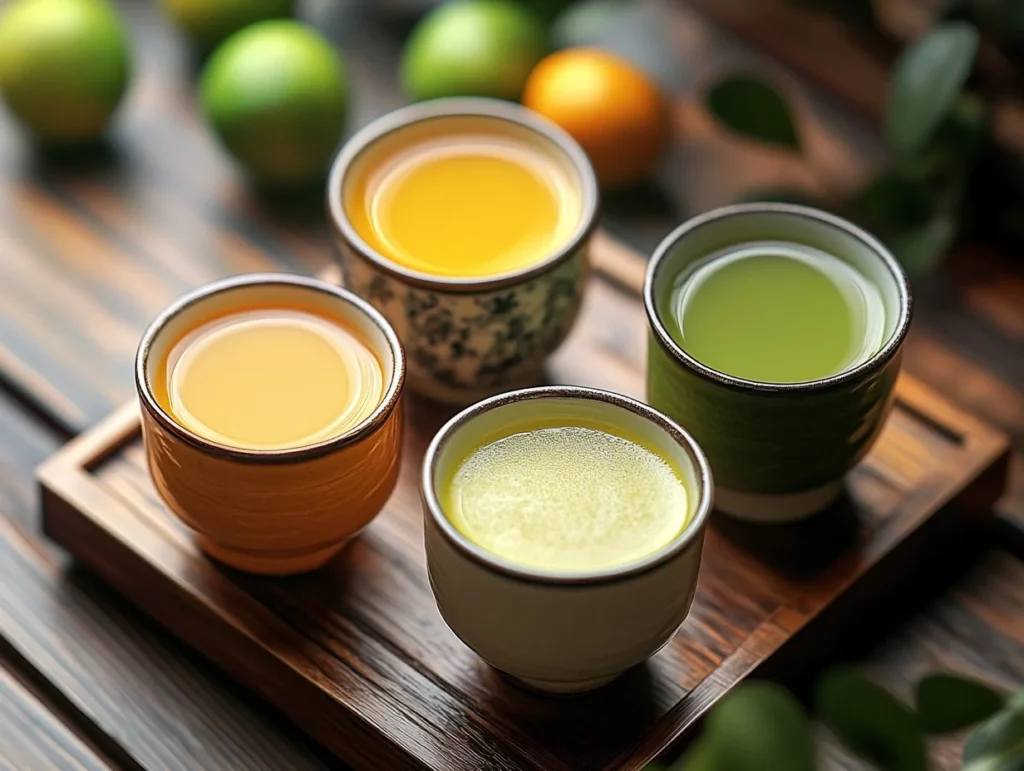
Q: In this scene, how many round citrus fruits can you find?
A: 5